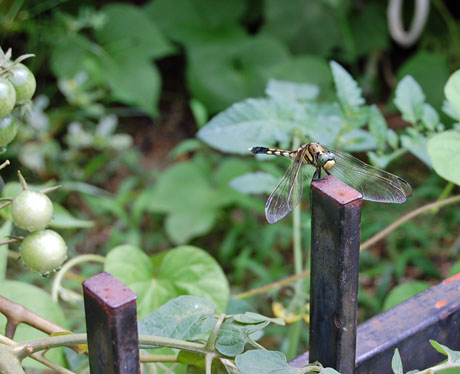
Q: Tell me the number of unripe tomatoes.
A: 5